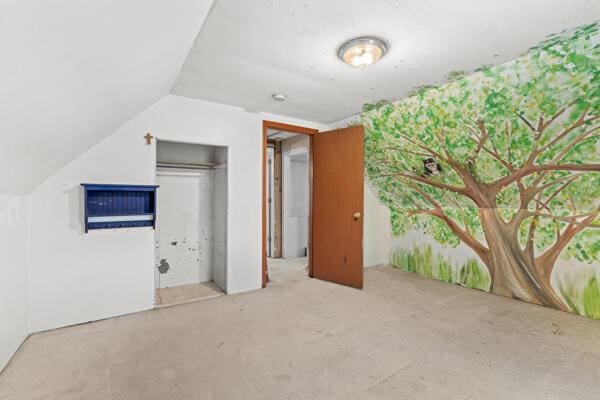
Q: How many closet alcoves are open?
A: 1